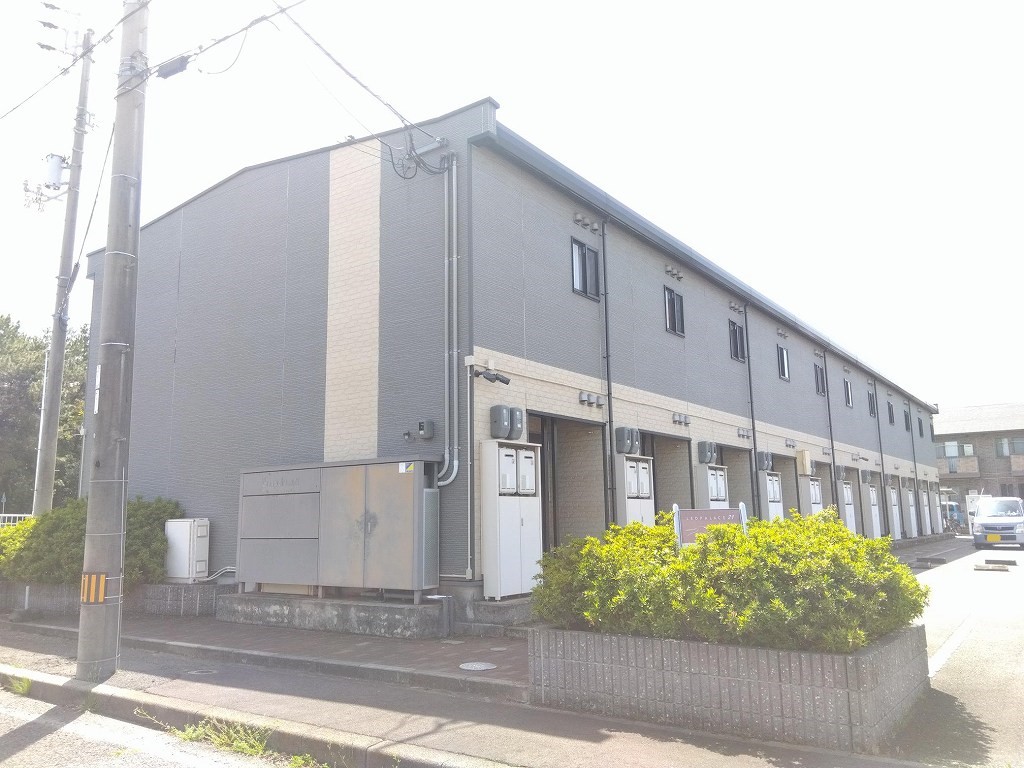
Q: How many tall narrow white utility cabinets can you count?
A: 11